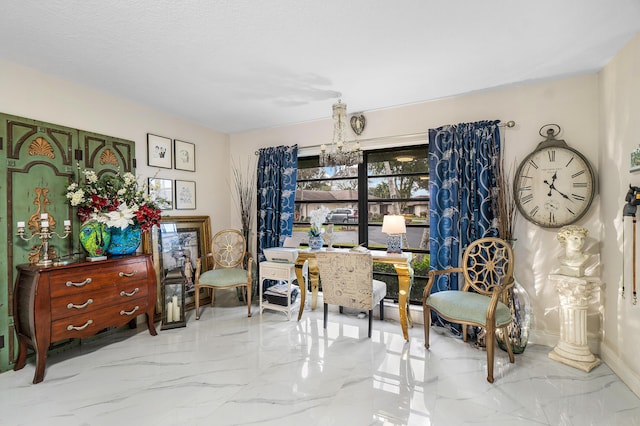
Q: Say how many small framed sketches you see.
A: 4